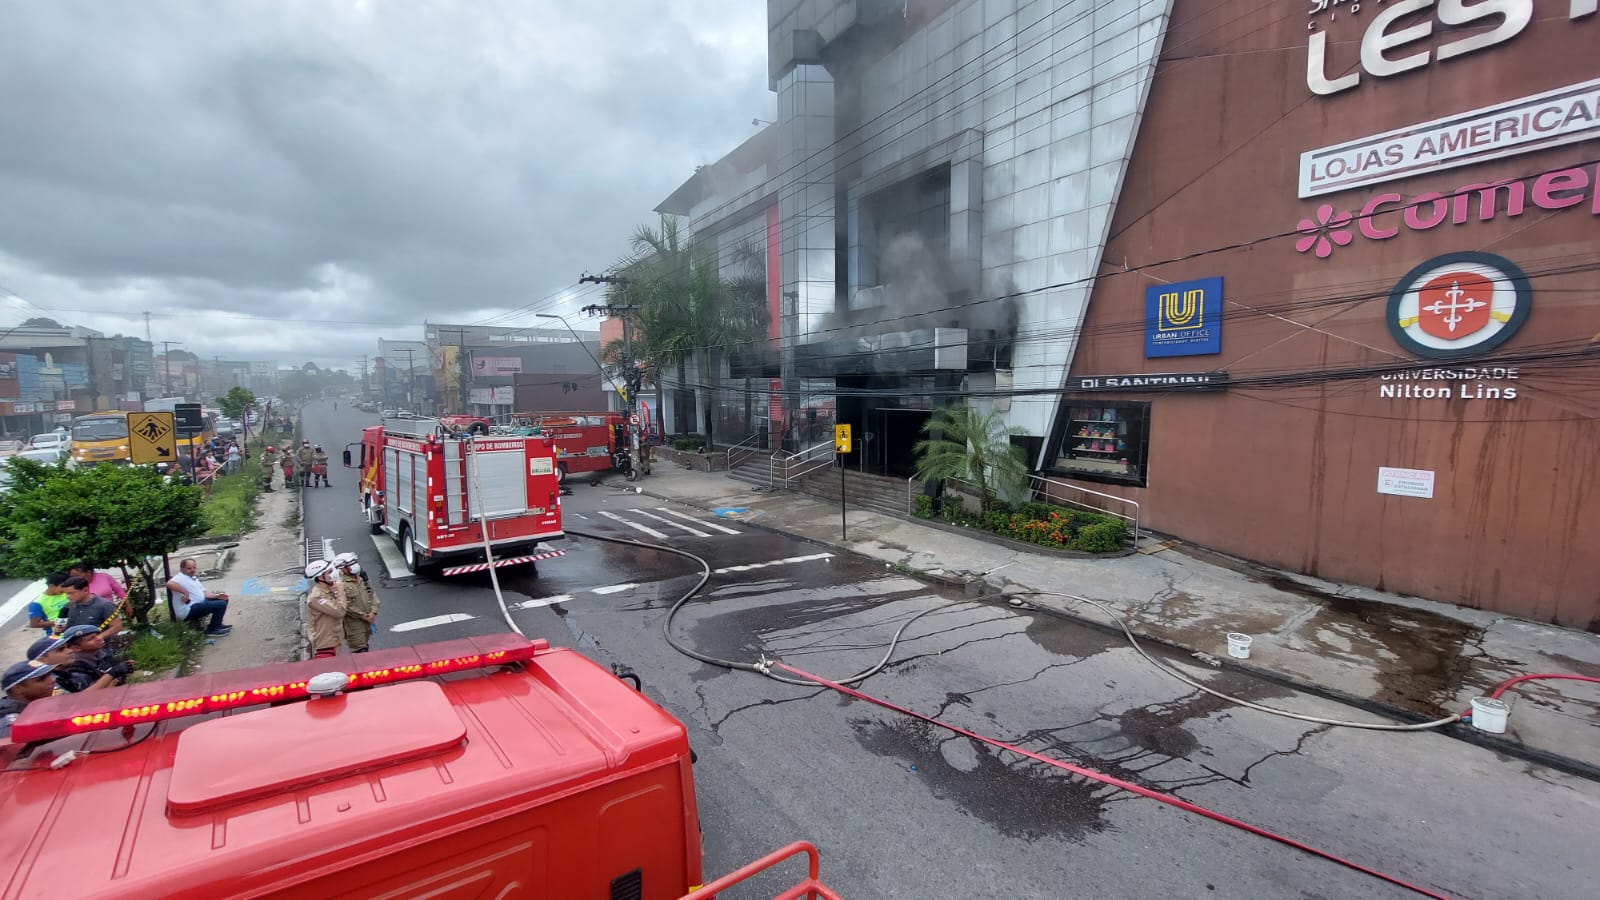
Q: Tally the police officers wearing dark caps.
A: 3